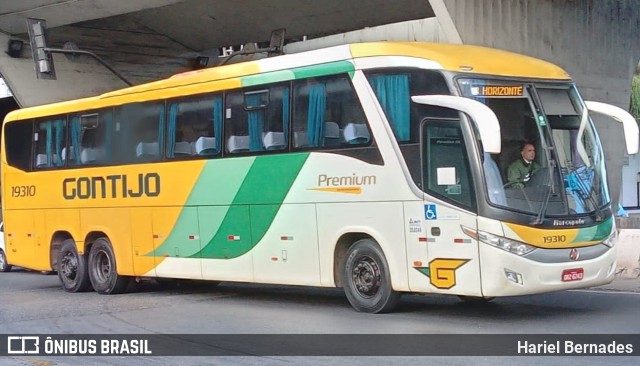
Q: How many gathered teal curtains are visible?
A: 11